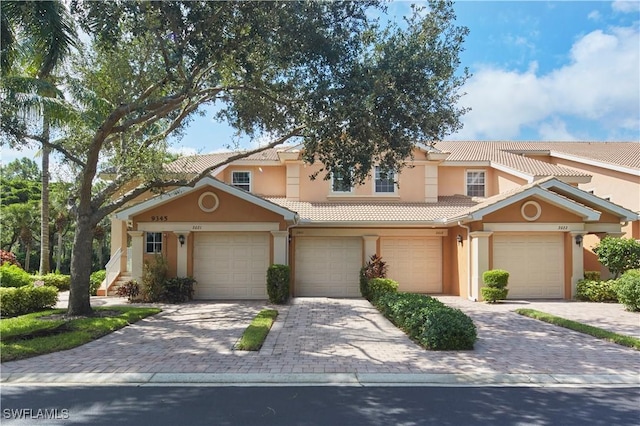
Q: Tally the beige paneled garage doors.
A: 4